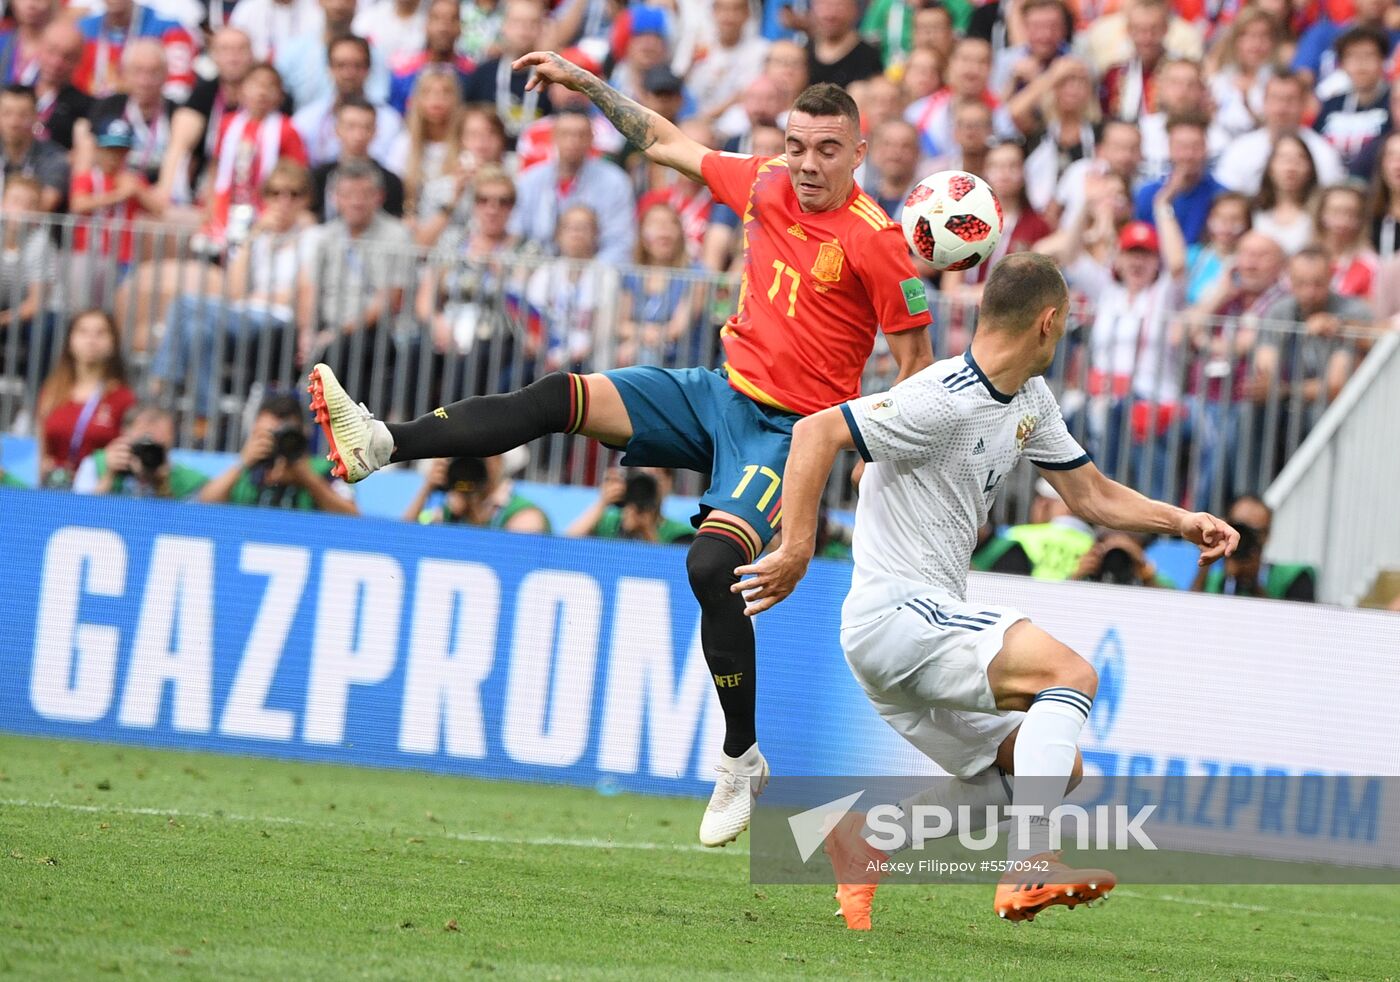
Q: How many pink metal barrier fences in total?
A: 0